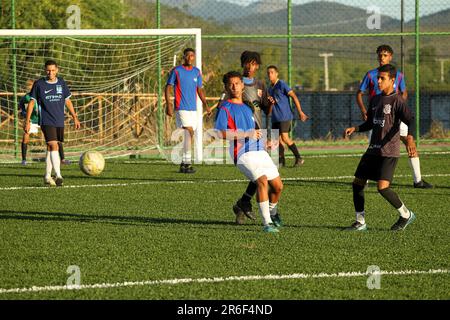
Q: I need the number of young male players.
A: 8